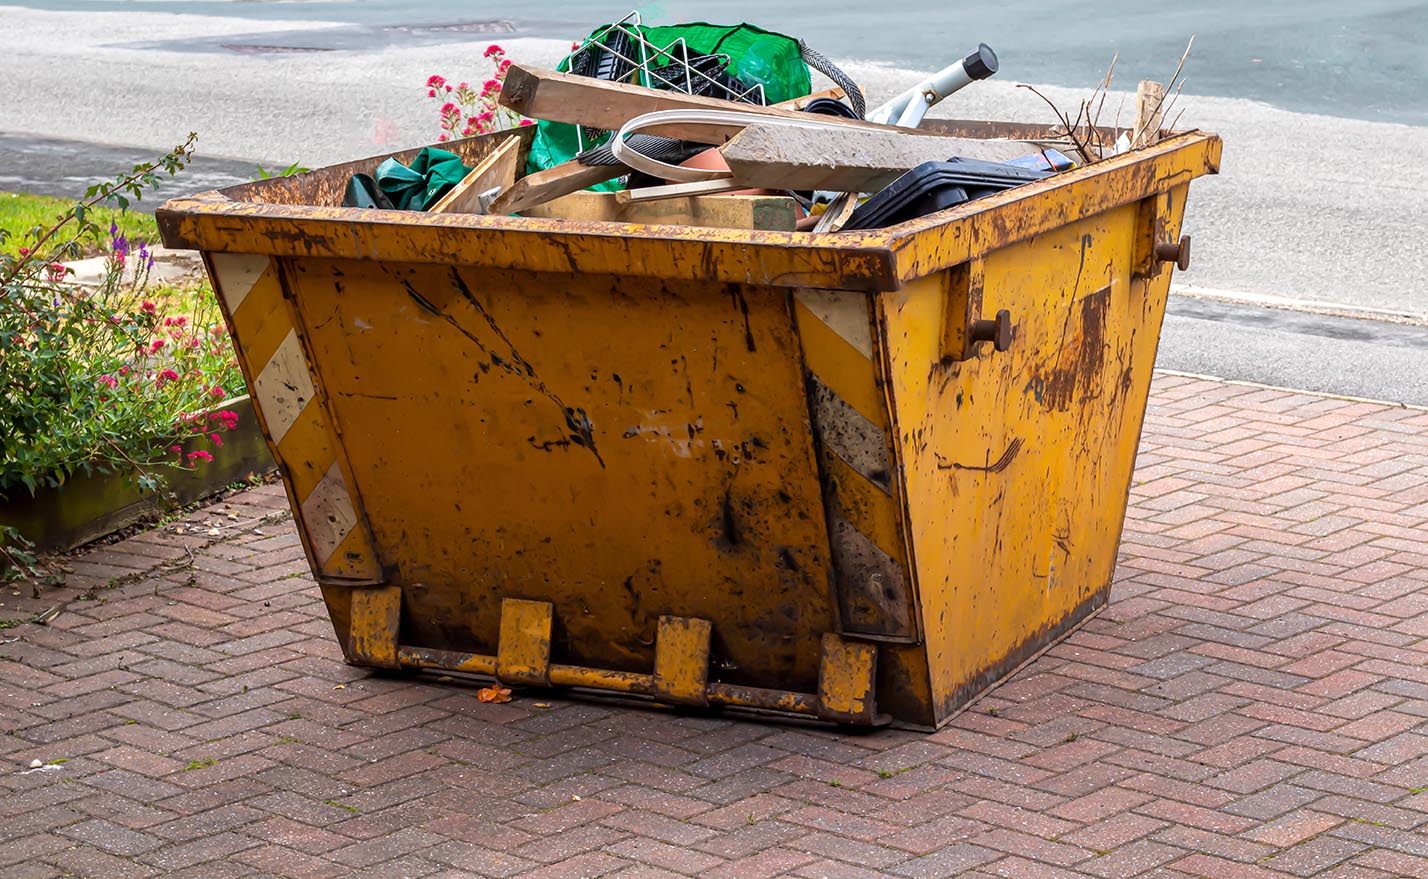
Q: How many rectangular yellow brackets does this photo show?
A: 4